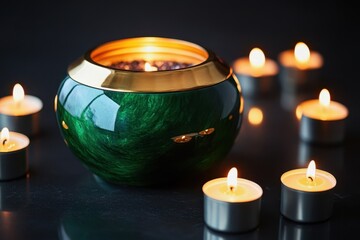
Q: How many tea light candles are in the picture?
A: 7